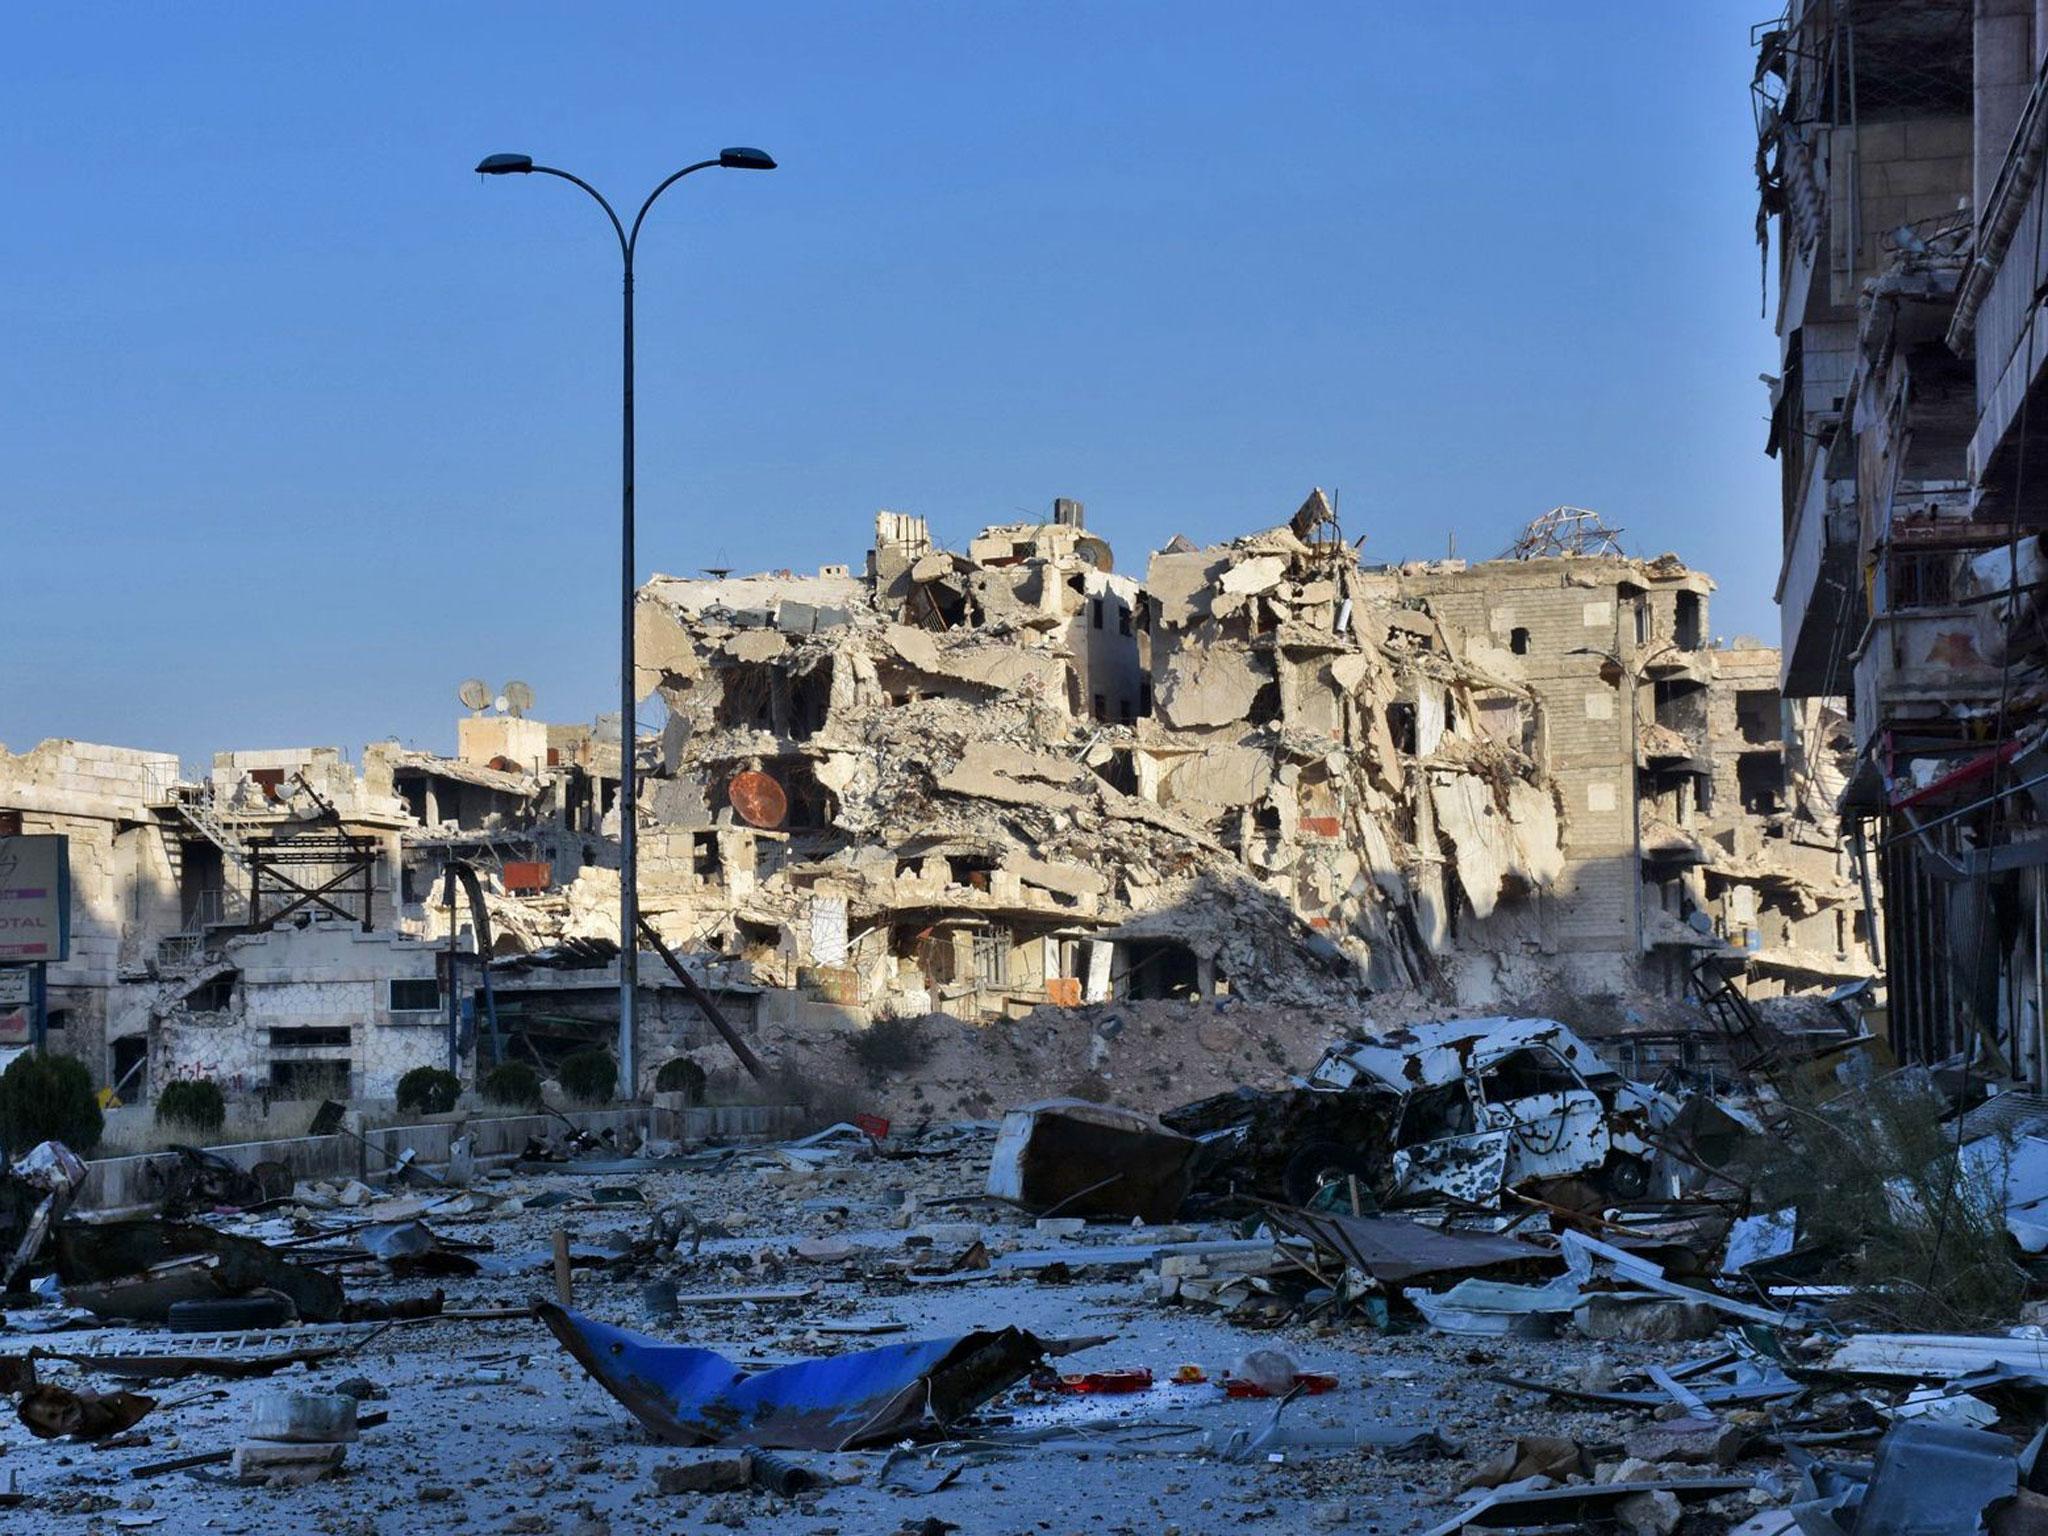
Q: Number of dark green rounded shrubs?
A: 6